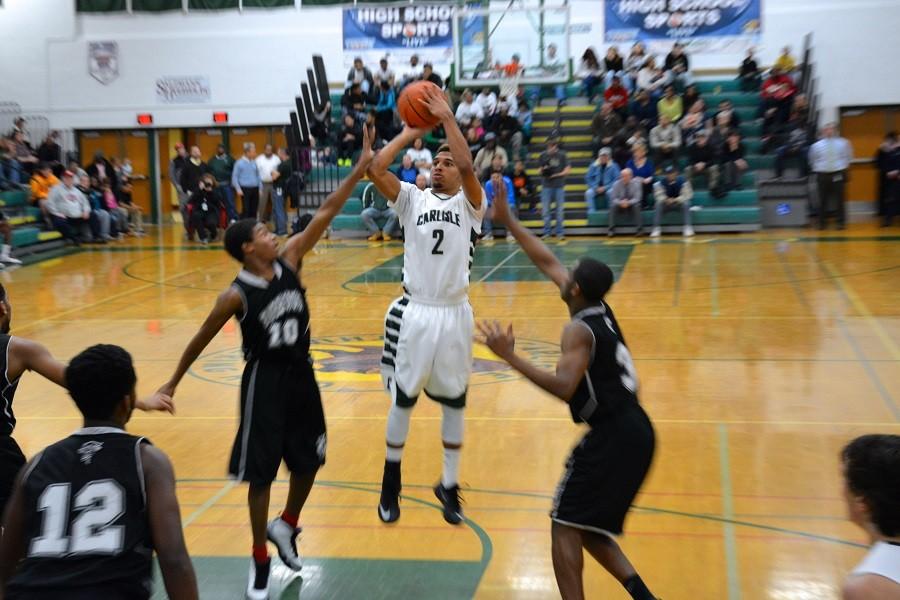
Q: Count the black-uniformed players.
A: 4